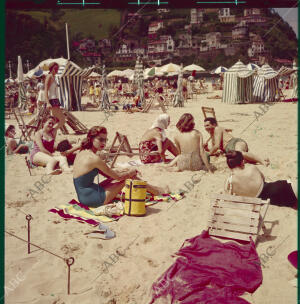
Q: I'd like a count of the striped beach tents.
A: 3